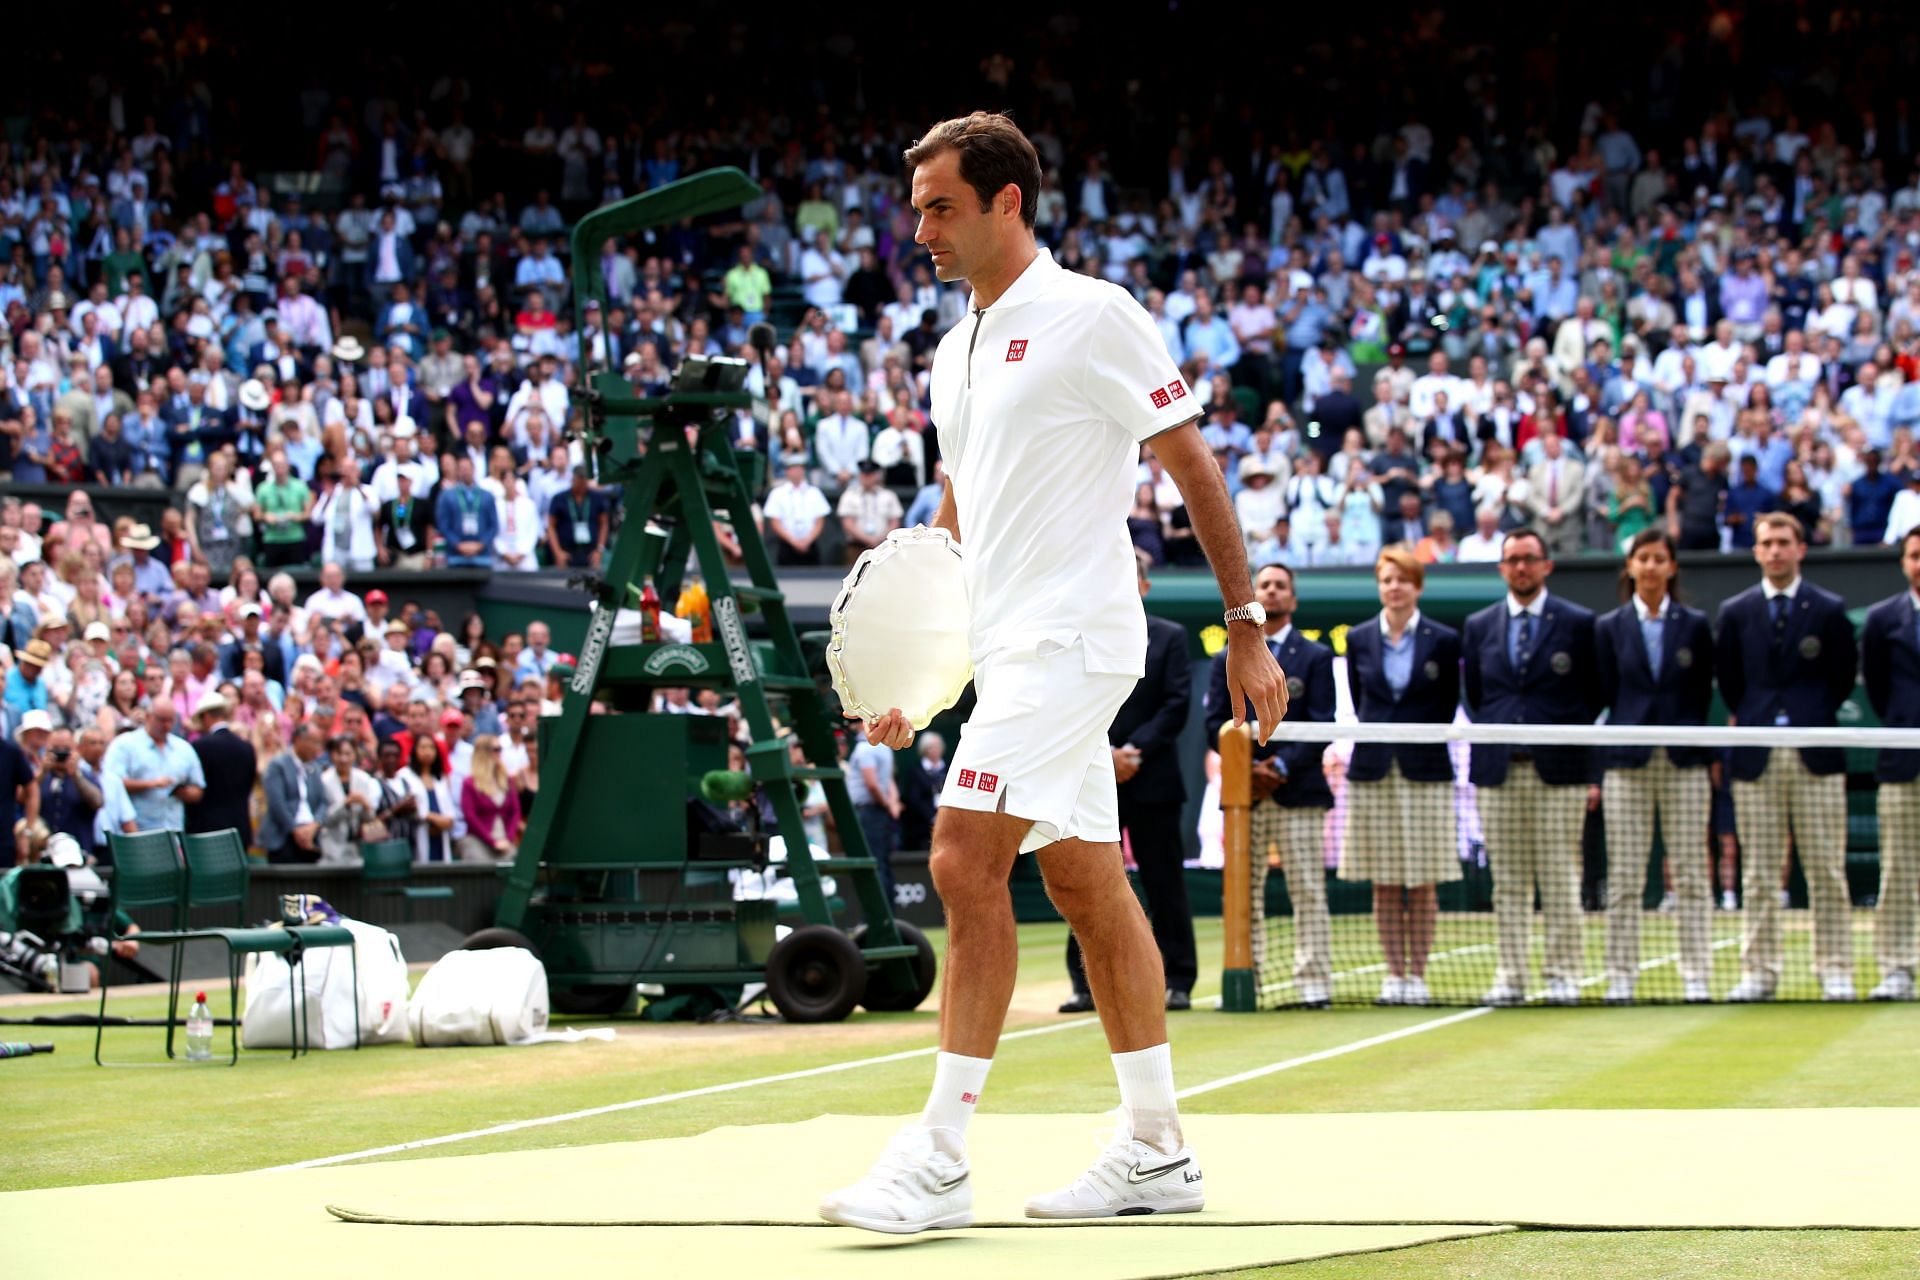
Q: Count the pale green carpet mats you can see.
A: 2